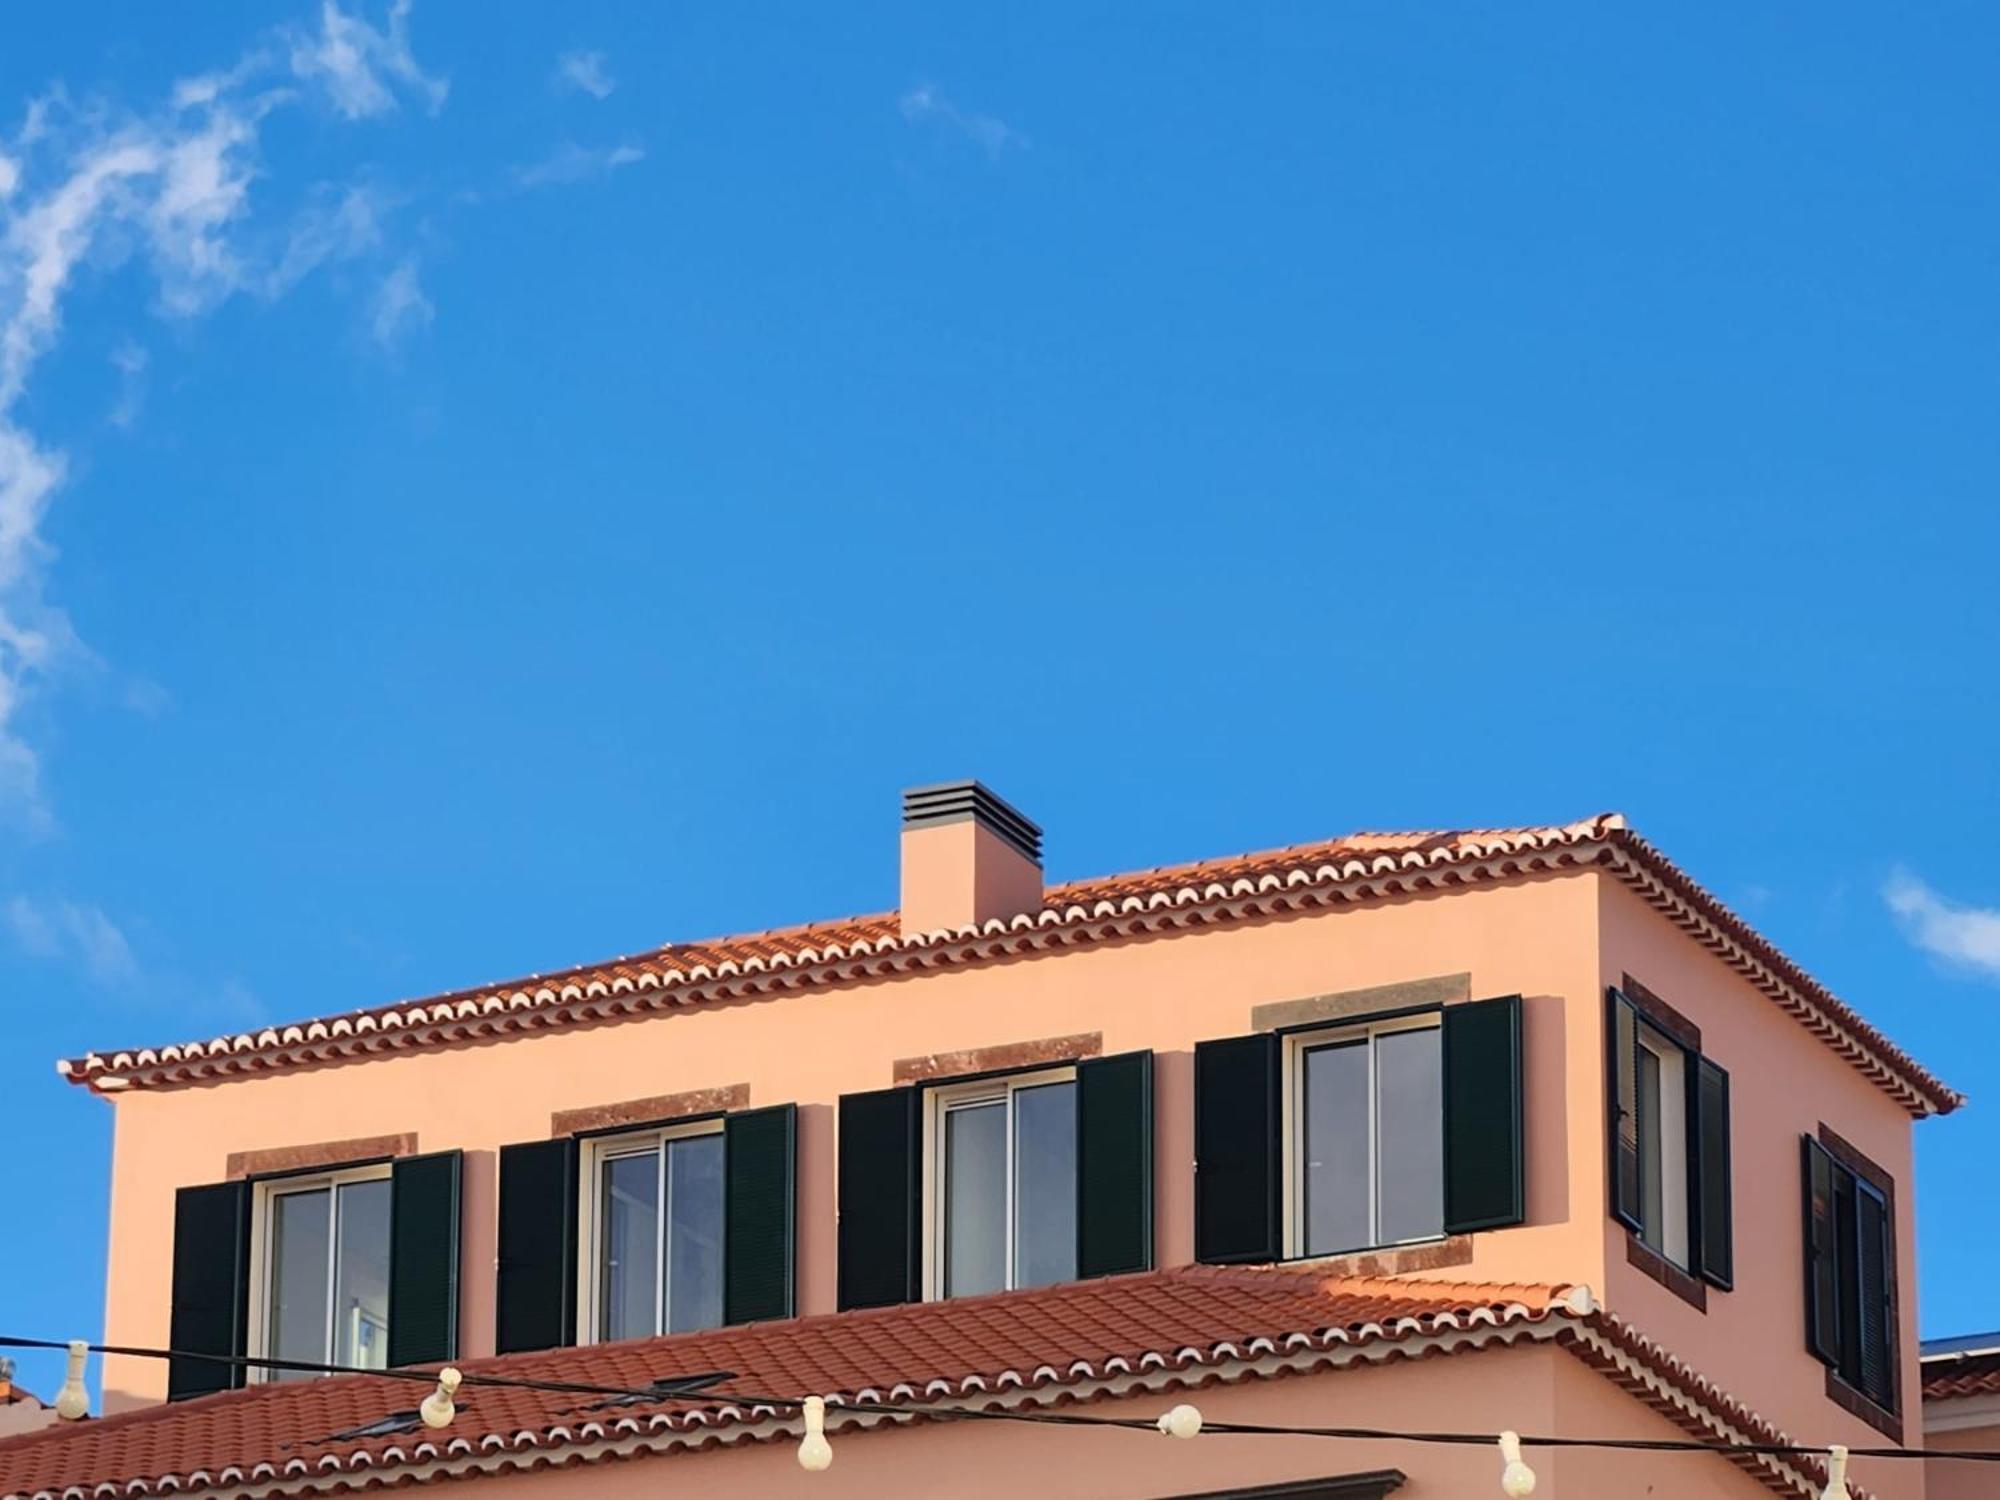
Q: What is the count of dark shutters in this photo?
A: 12